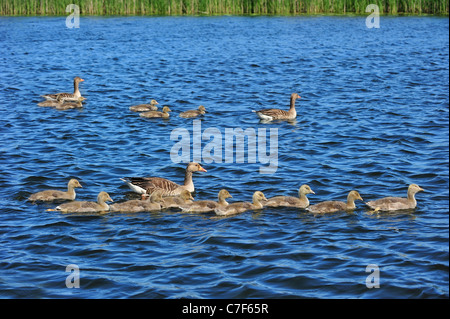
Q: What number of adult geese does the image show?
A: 3